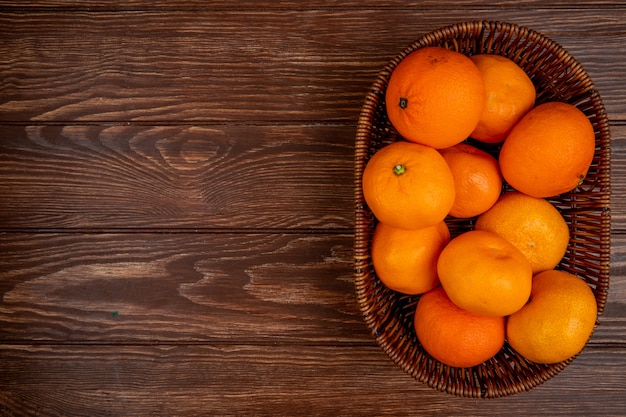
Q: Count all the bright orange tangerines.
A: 10